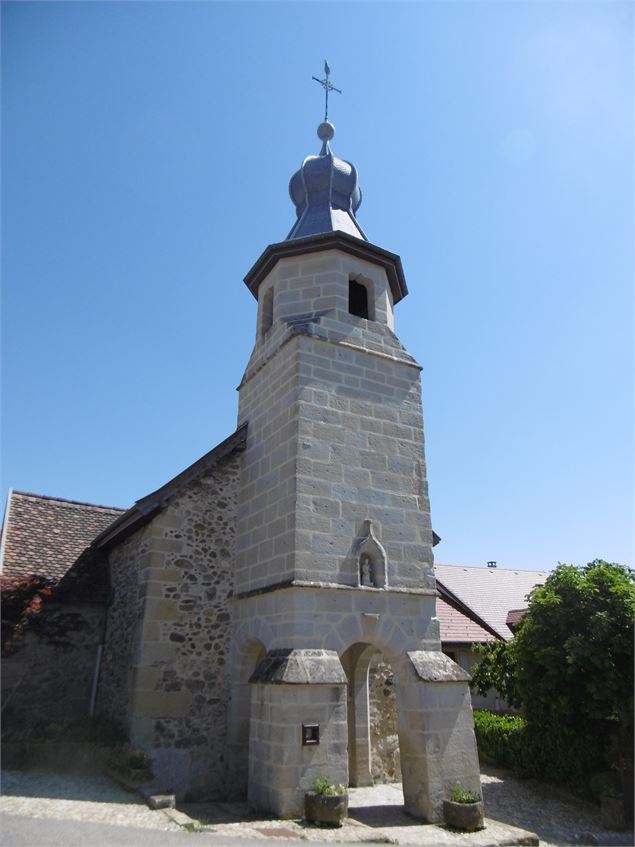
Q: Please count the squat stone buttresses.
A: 2